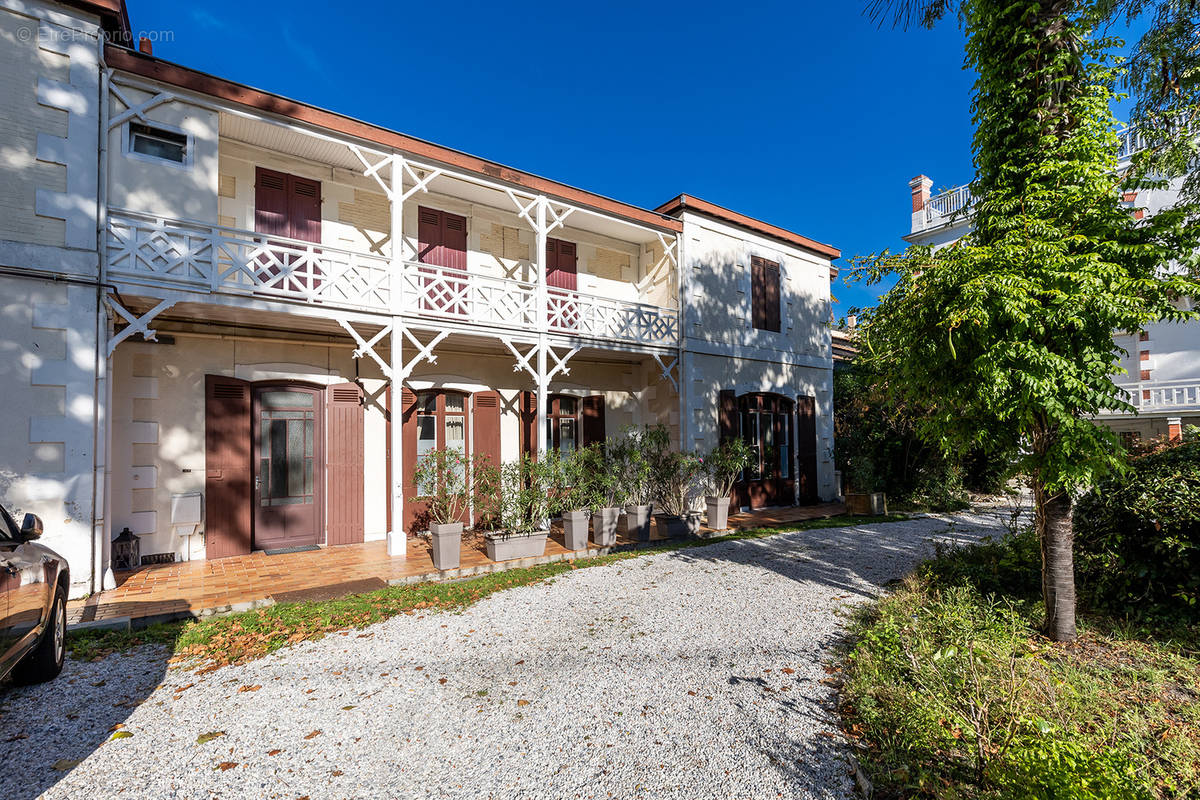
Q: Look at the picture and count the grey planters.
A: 7